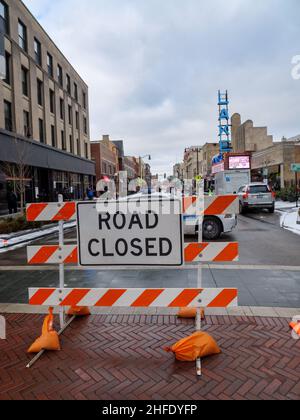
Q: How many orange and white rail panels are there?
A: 3